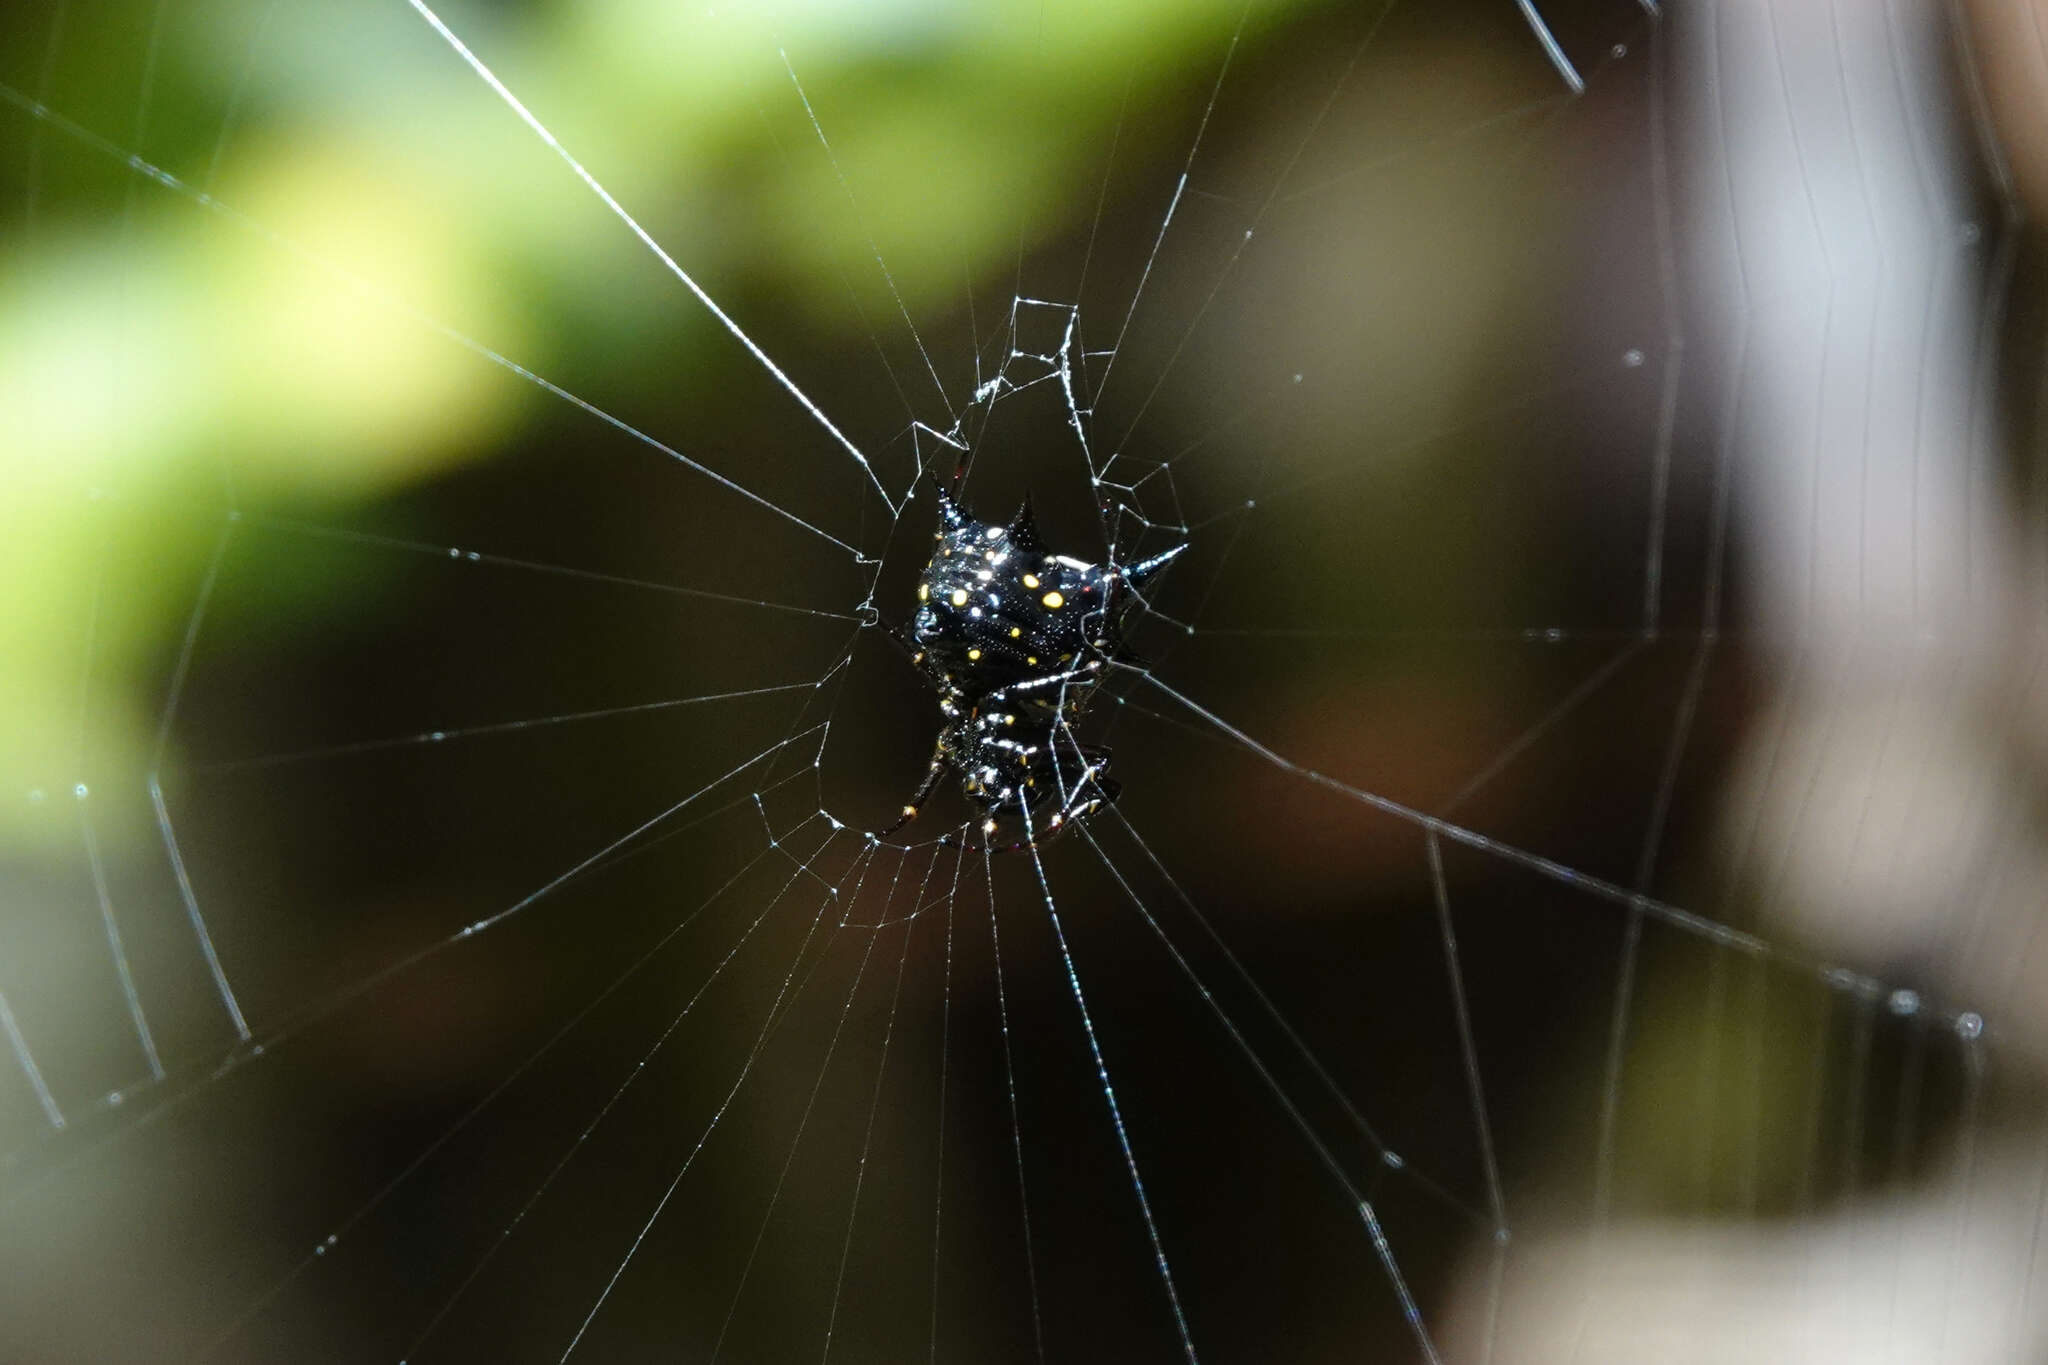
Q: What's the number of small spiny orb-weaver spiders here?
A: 1